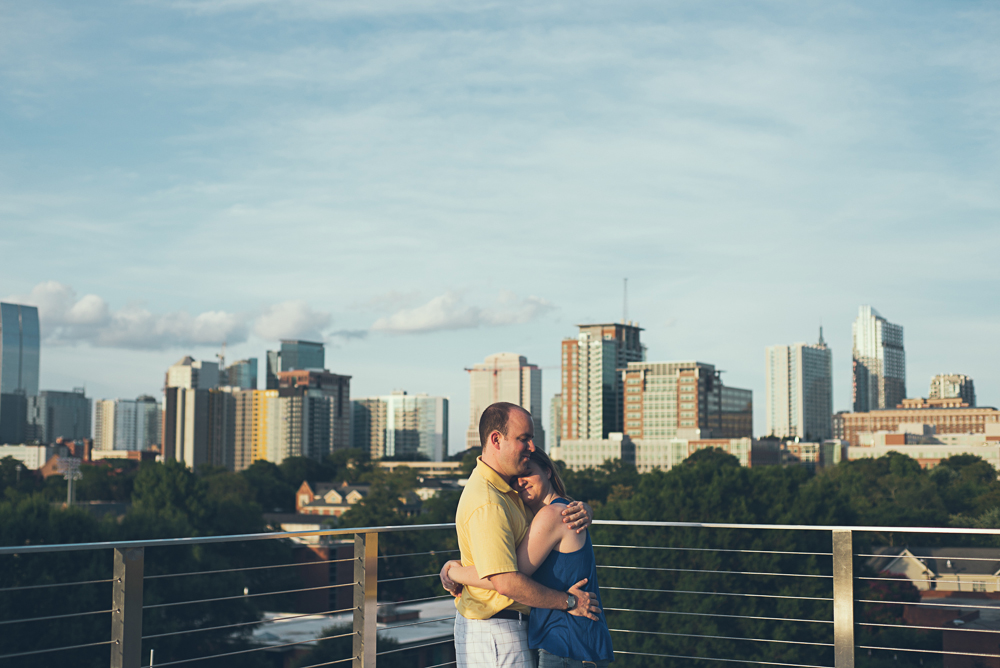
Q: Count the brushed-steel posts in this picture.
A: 3